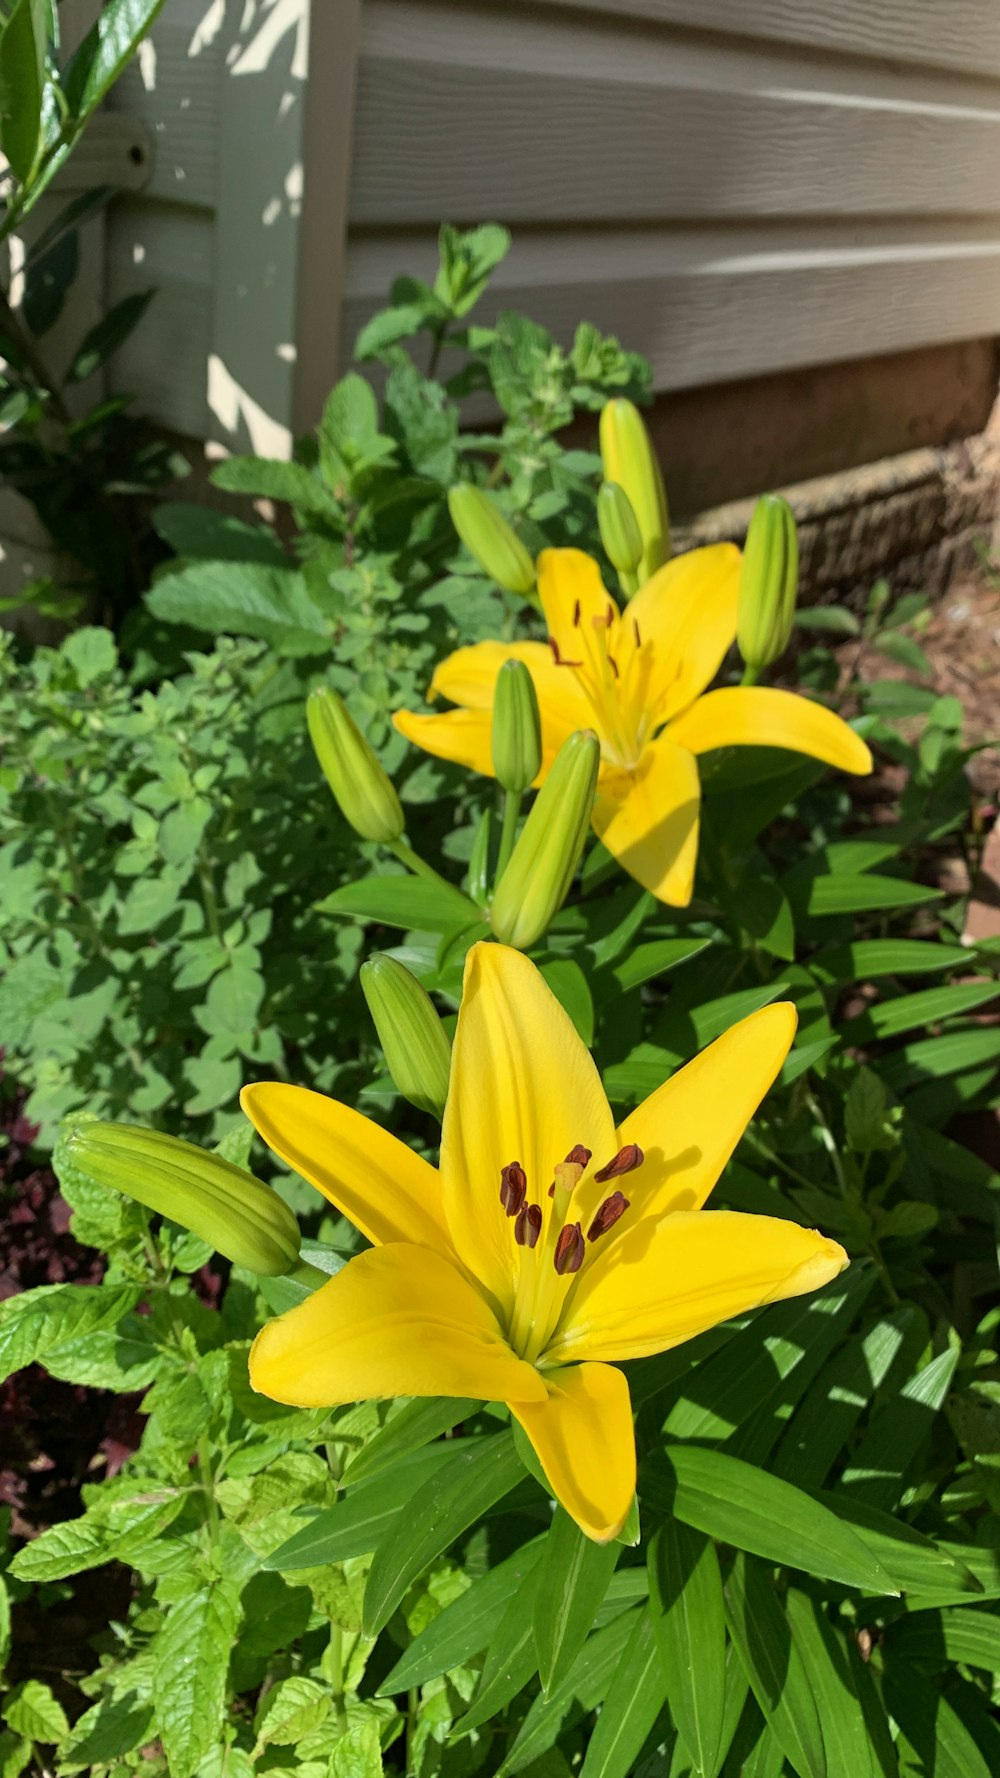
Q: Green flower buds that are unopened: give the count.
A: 9